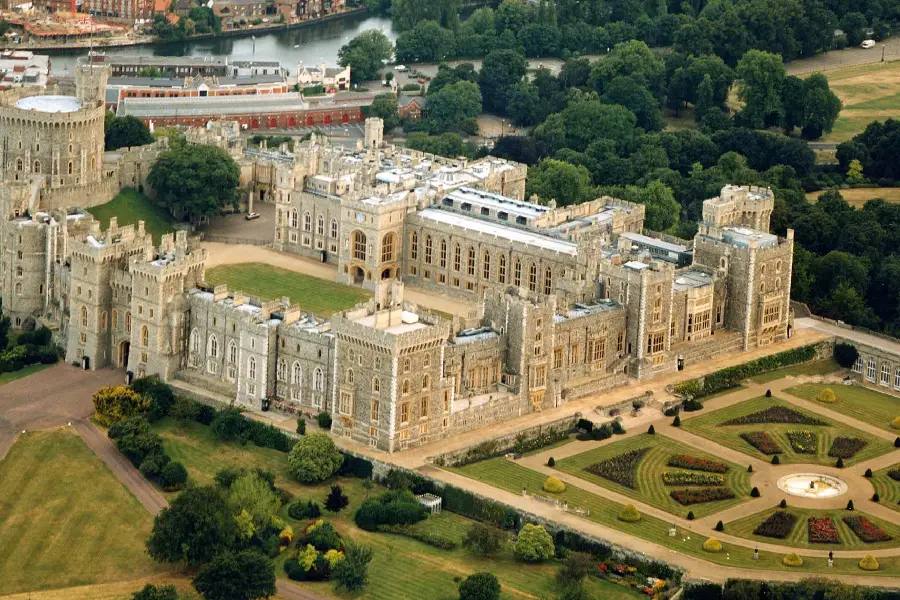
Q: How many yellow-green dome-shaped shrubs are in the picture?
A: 7